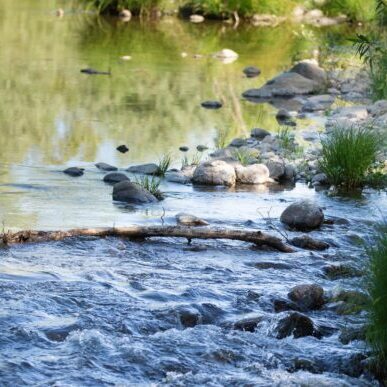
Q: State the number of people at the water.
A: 0